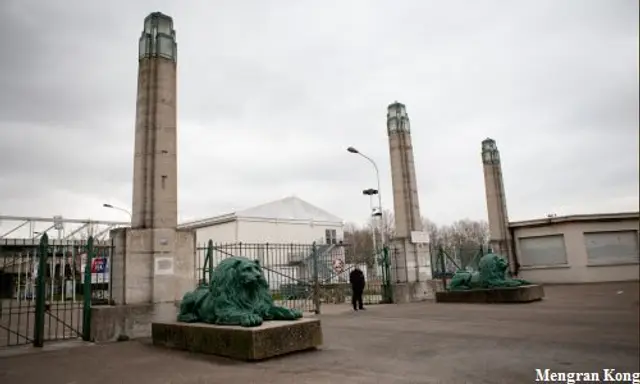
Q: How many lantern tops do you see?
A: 3